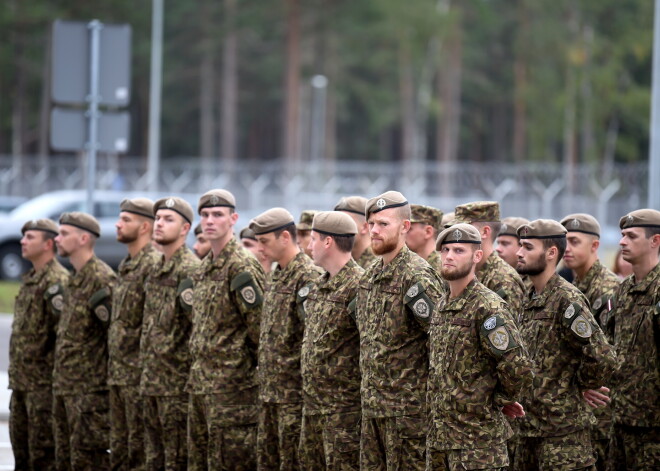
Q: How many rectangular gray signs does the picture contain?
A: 2